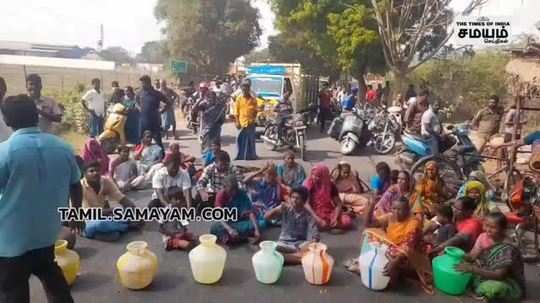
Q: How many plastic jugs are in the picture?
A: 7